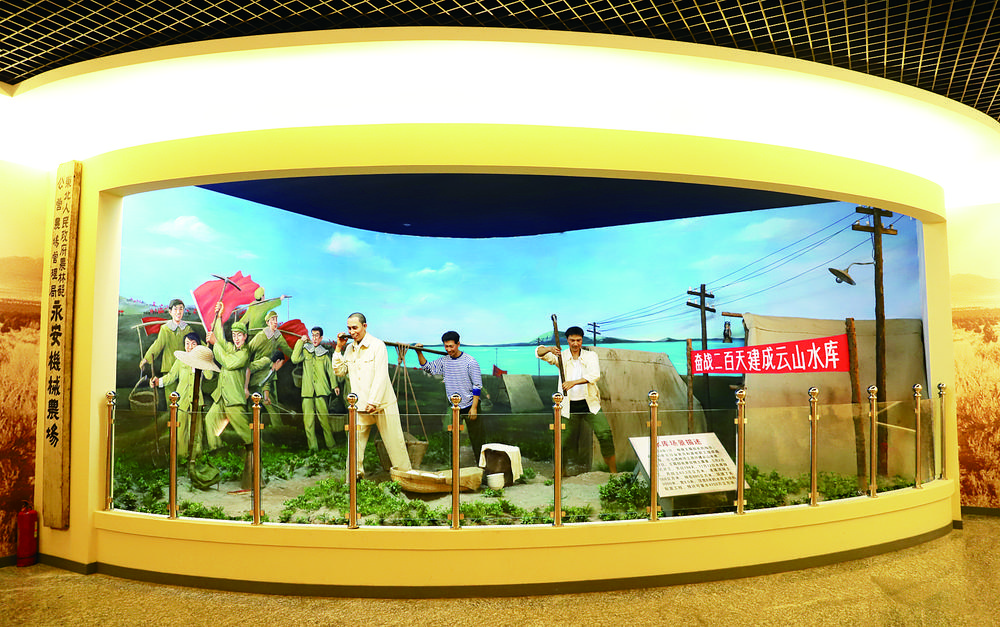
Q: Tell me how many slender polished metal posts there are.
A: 12